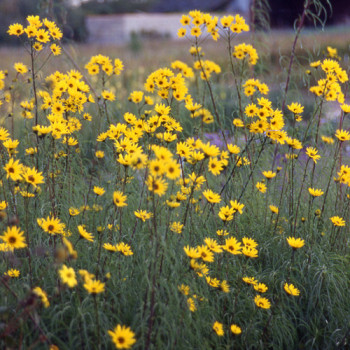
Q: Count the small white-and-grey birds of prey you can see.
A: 0